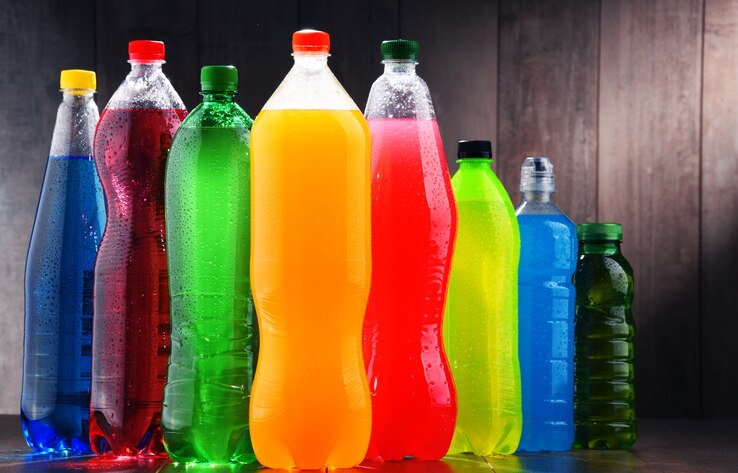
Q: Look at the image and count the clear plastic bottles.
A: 5